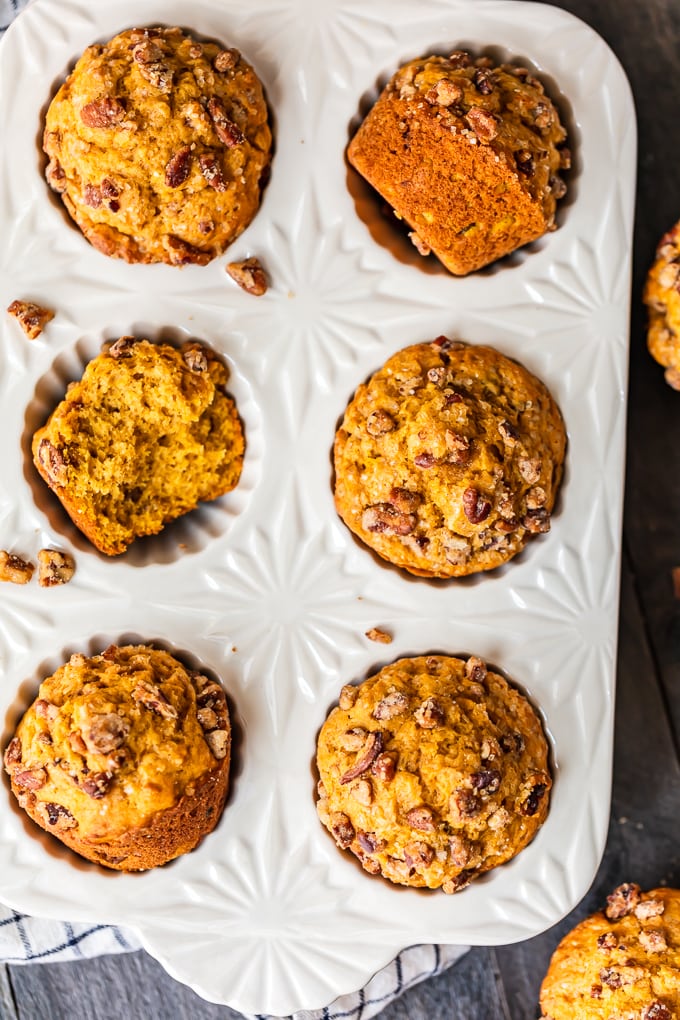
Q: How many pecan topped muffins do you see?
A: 8